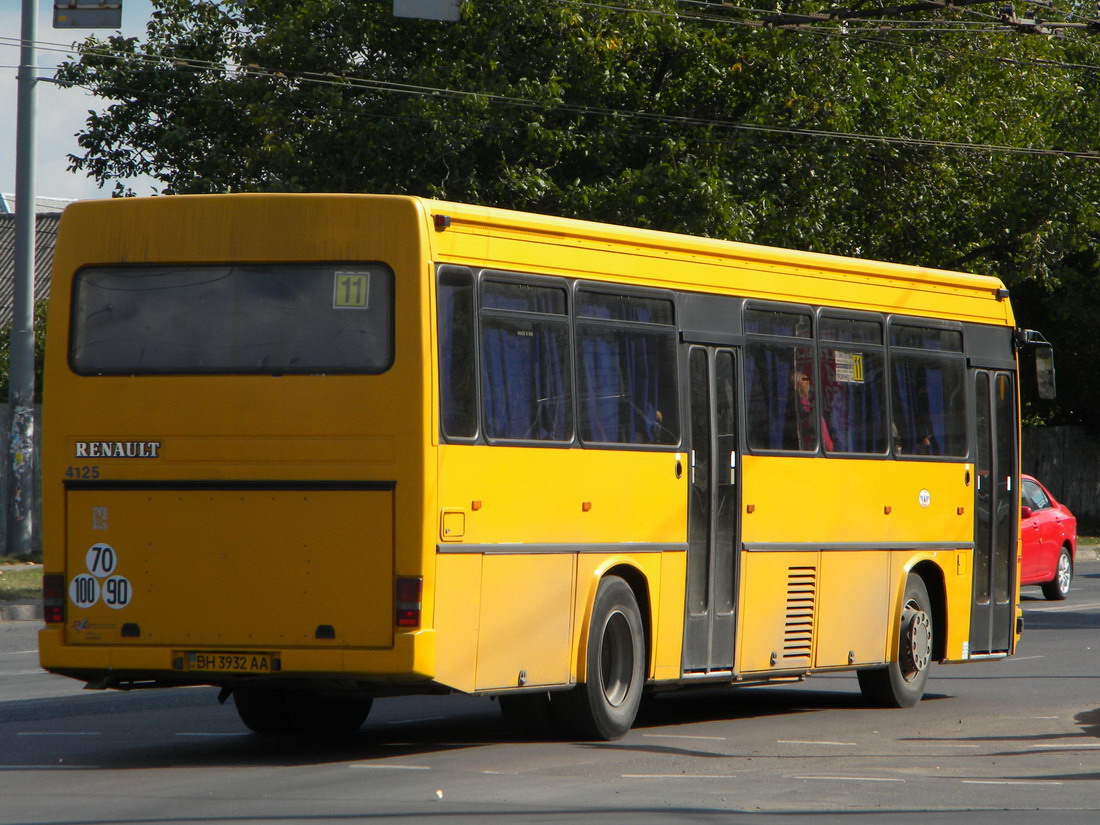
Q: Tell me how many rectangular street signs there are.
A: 2